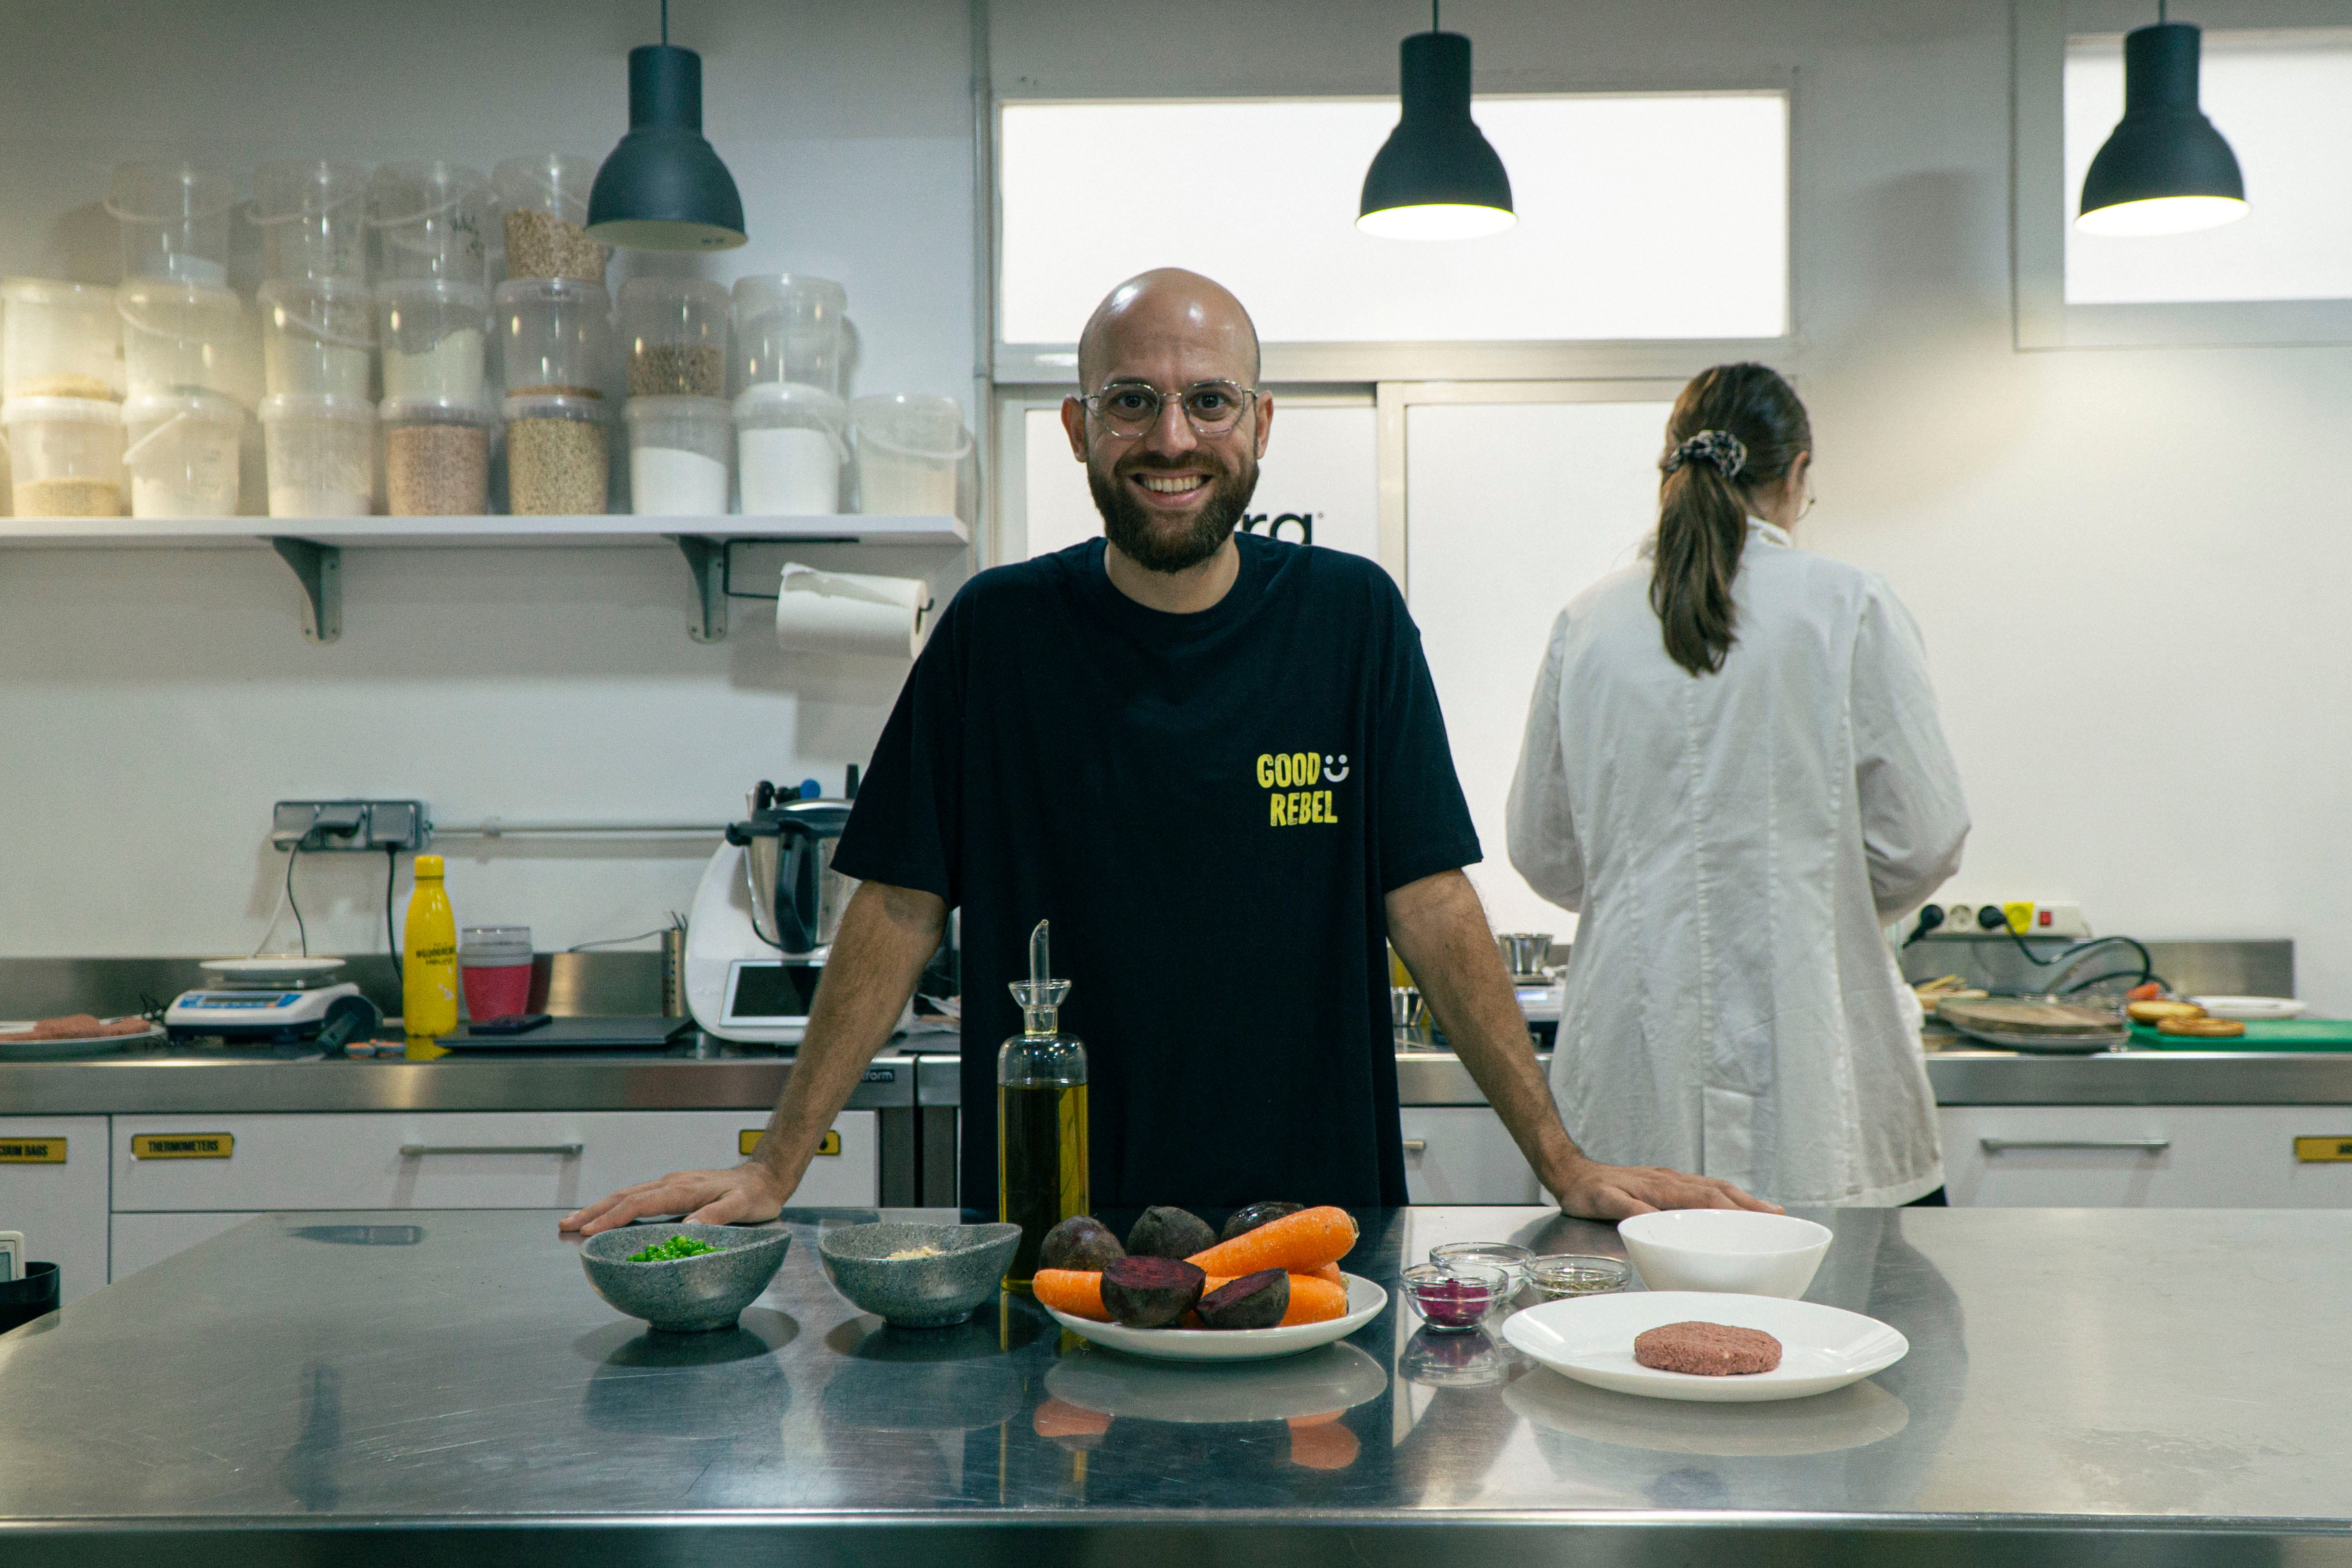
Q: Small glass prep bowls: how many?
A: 3